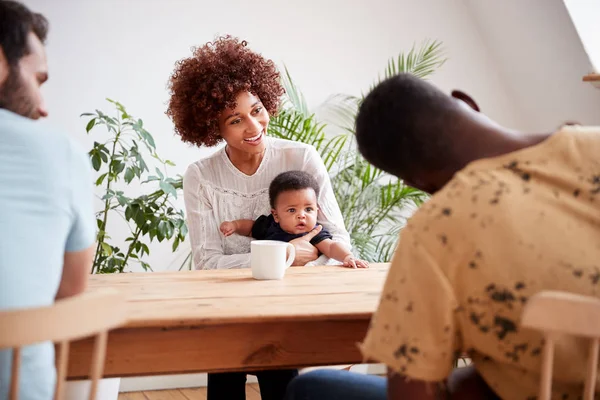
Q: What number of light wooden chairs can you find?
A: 2